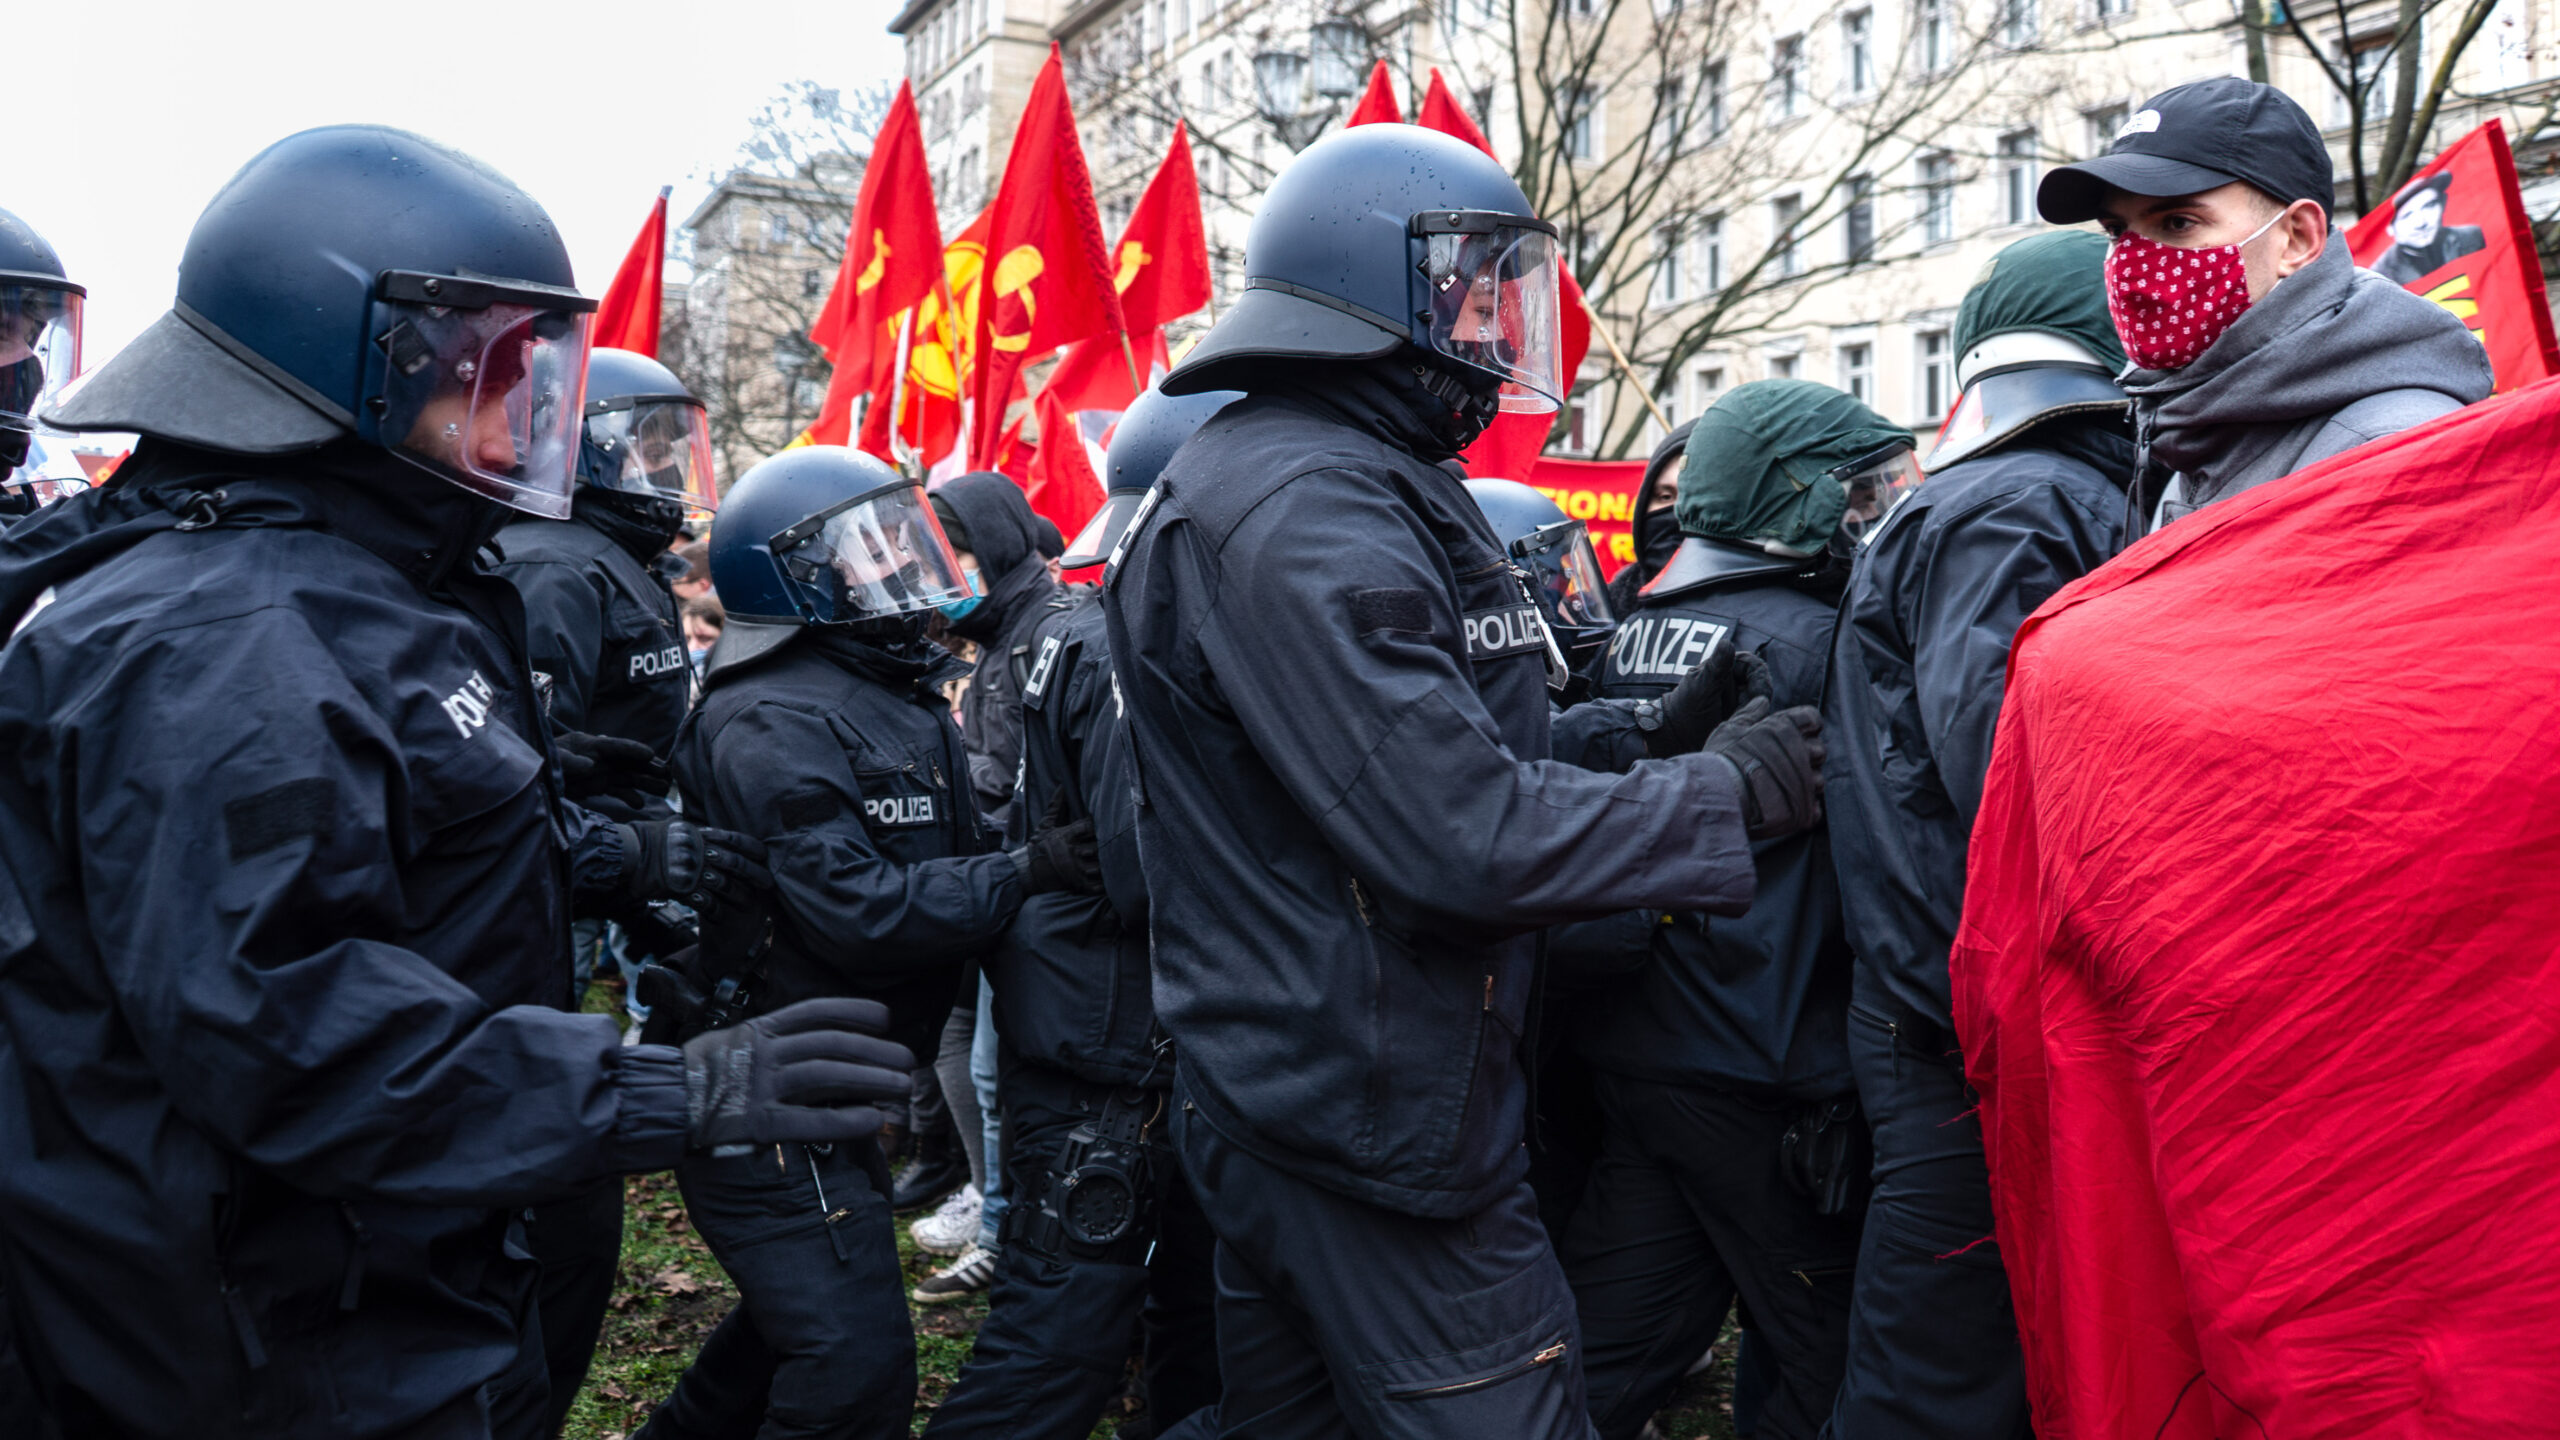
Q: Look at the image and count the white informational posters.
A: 0